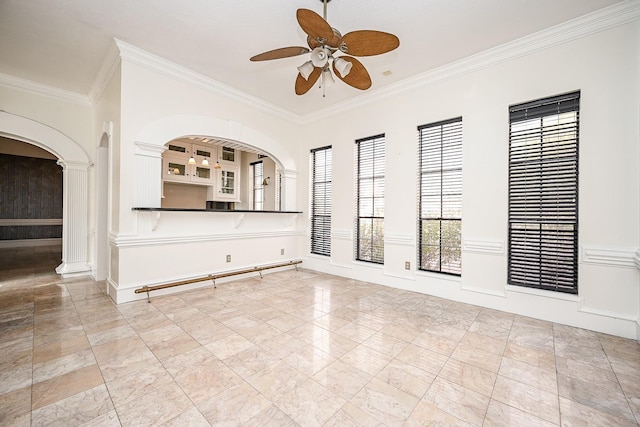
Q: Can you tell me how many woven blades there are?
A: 5